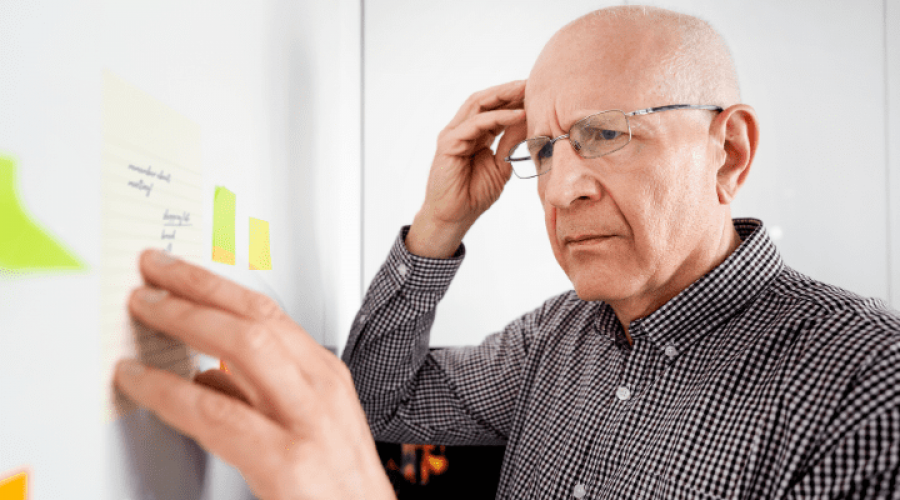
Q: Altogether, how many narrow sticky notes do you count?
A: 2